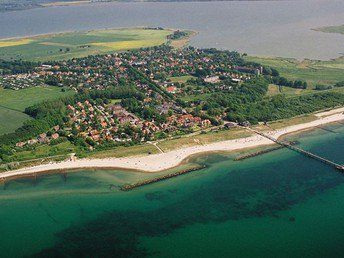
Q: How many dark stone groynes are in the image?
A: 2